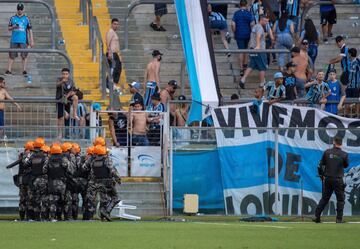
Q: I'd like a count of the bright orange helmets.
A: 9